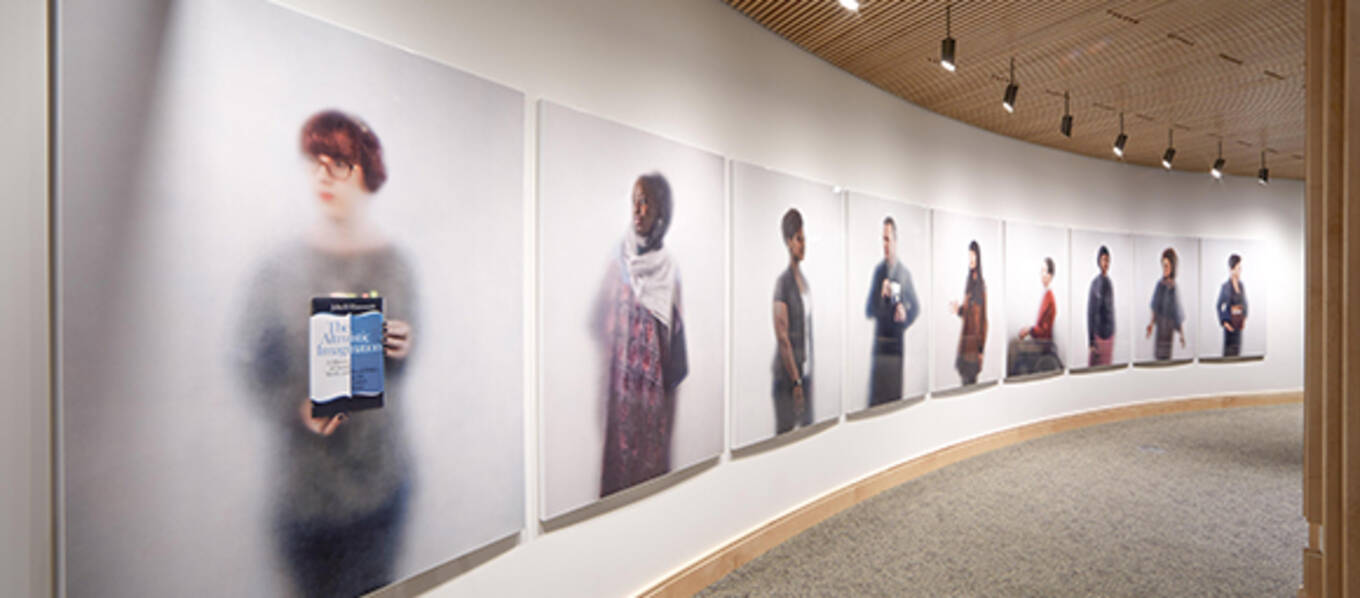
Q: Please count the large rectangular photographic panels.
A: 9